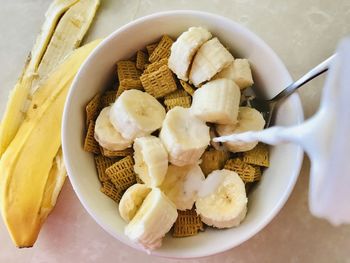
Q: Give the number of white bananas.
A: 13